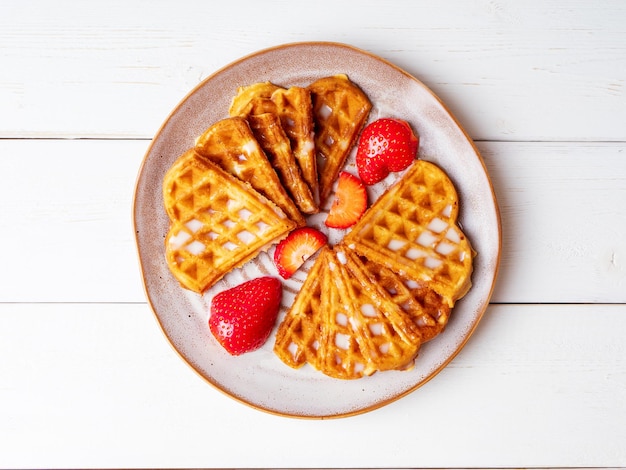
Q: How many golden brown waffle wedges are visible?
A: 10